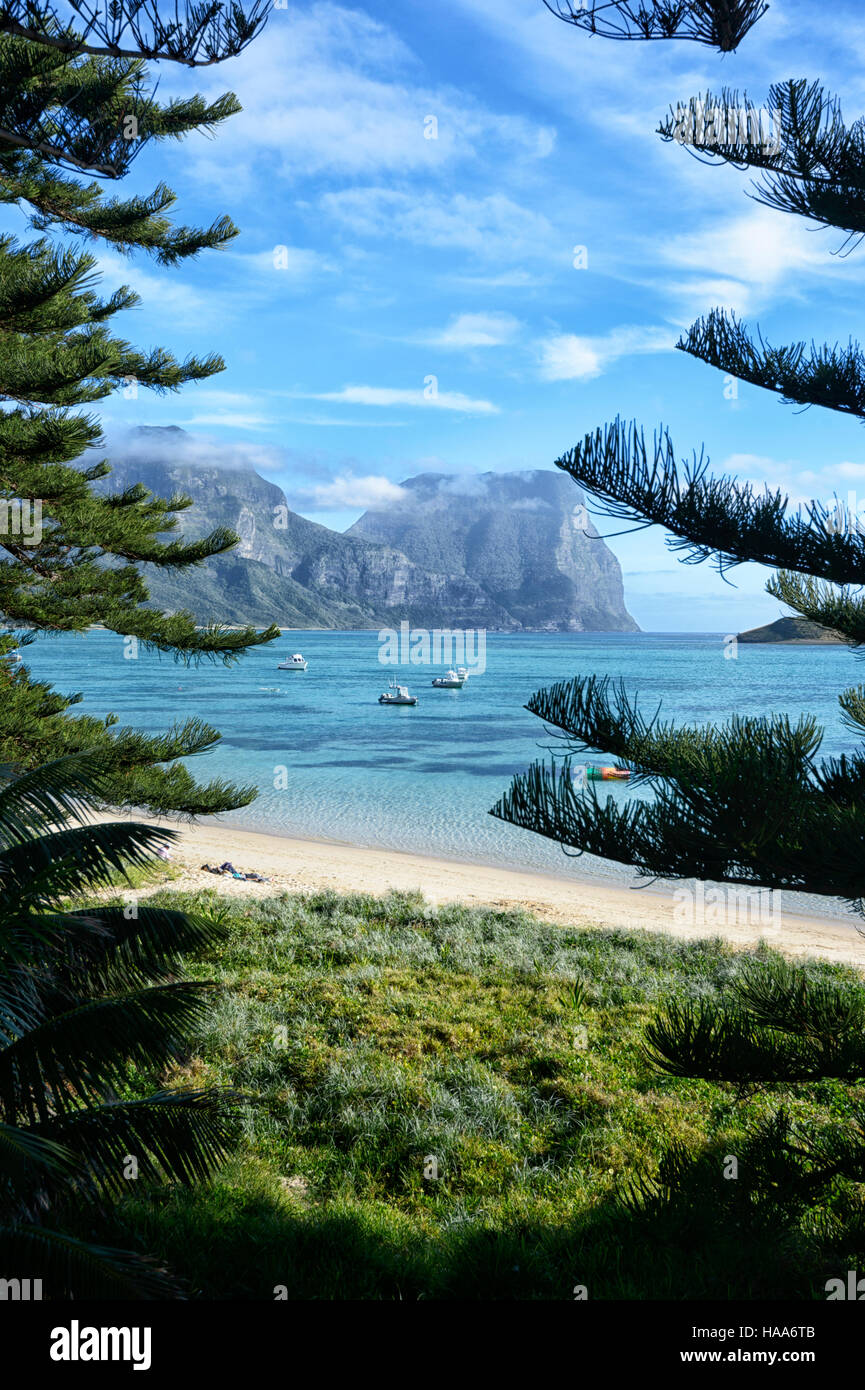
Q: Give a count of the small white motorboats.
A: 4